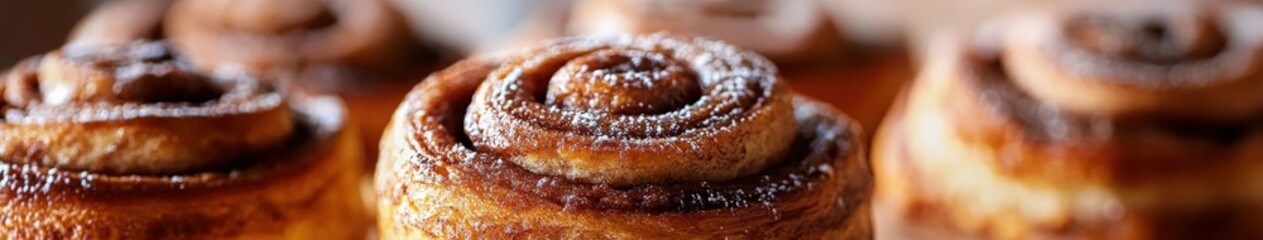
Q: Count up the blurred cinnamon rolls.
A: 3